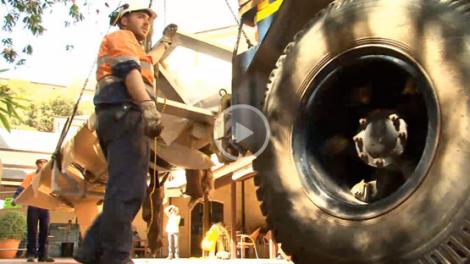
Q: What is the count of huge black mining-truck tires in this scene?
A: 1